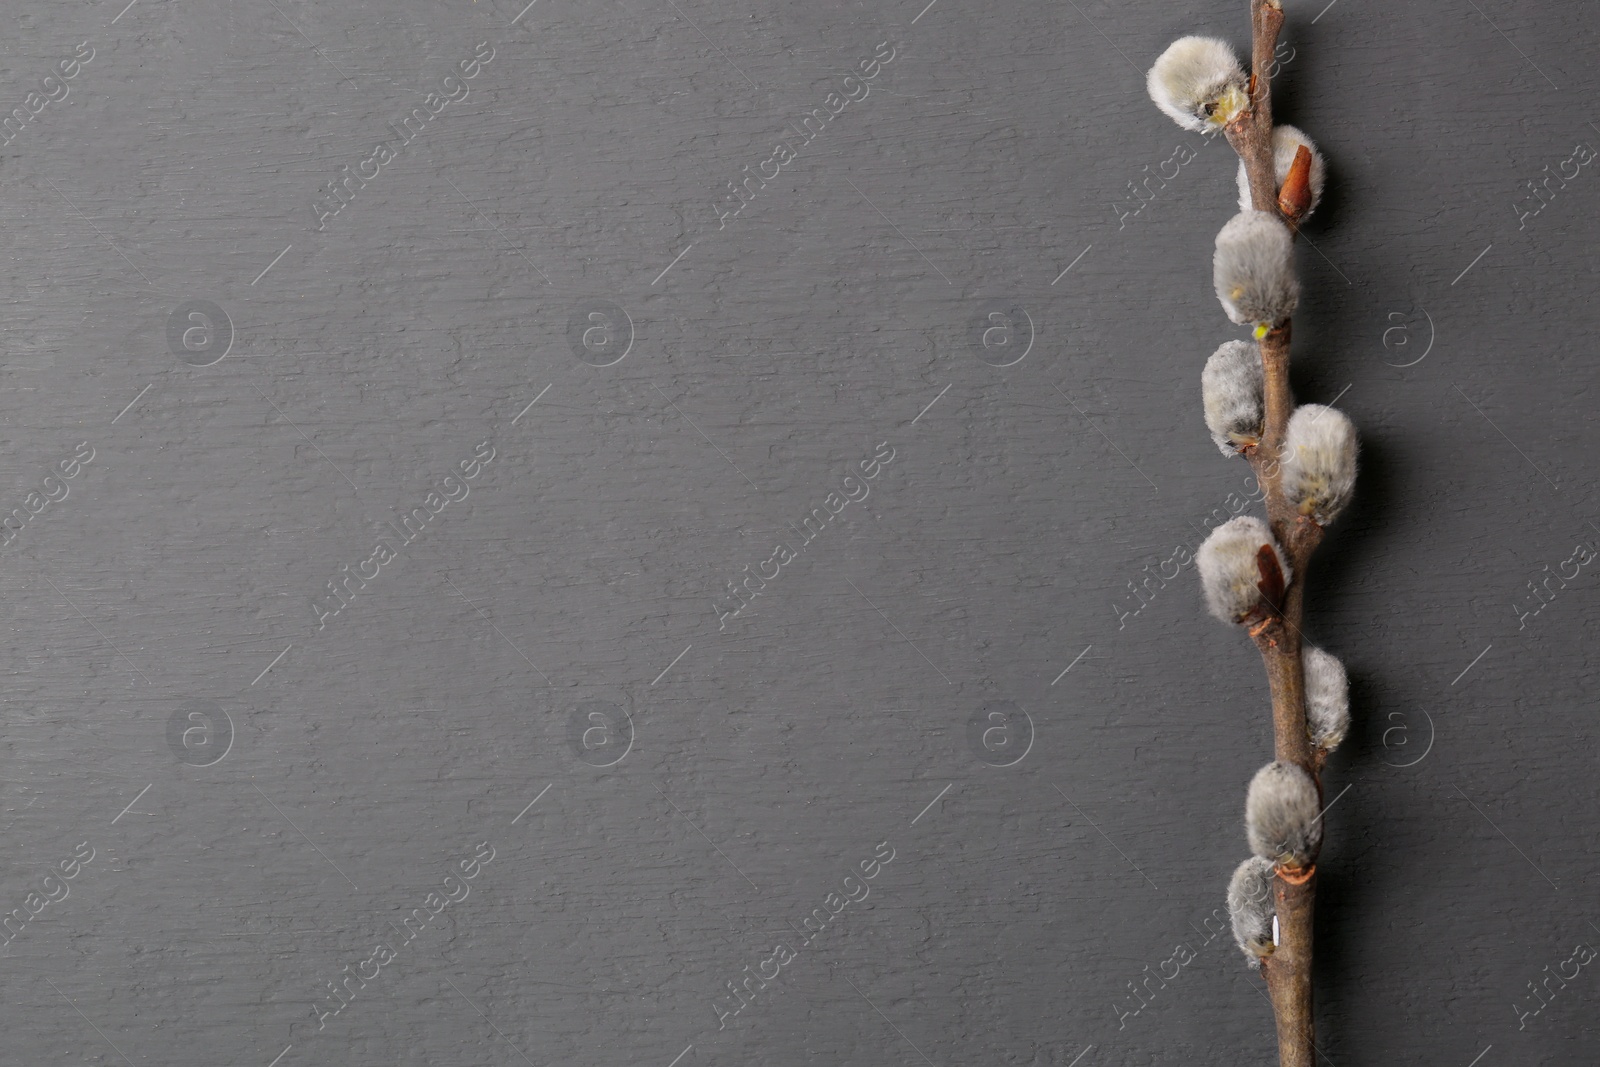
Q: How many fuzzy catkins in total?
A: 9